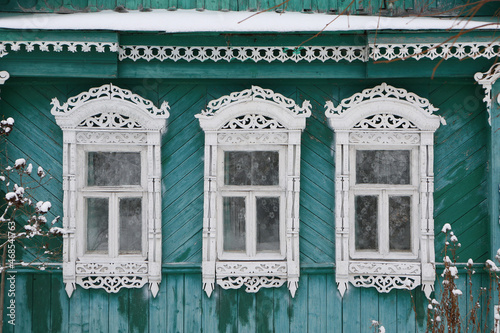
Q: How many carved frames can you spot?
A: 3